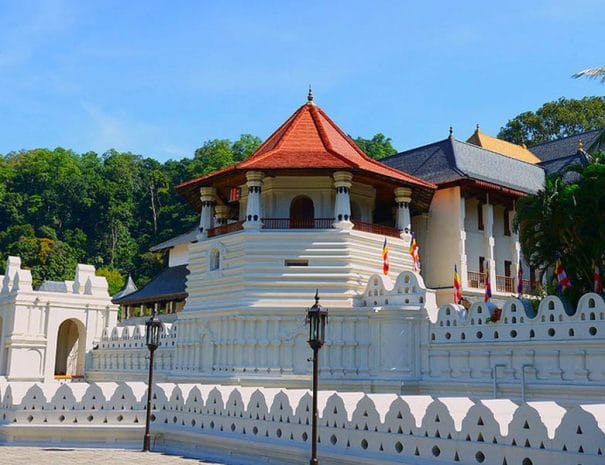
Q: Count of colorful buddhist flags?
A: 7